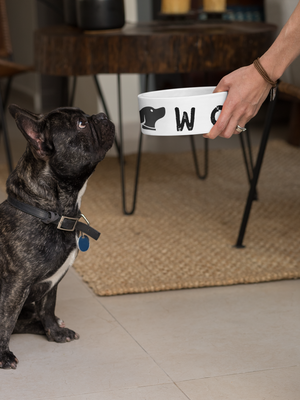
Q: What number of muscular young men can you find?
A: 0